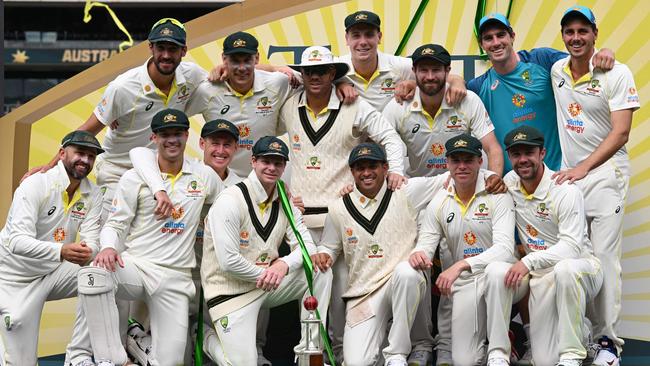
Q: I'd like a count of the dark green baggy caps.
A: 11